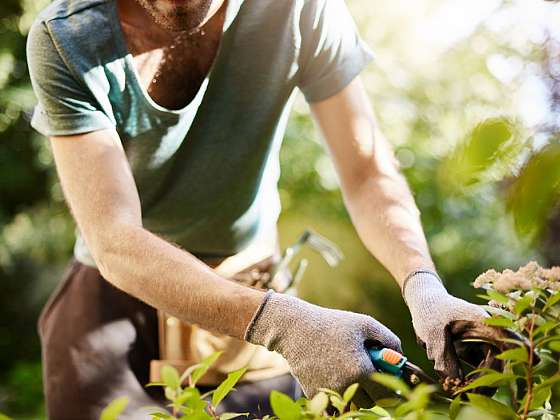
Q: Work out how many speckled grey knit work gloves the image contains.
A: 2